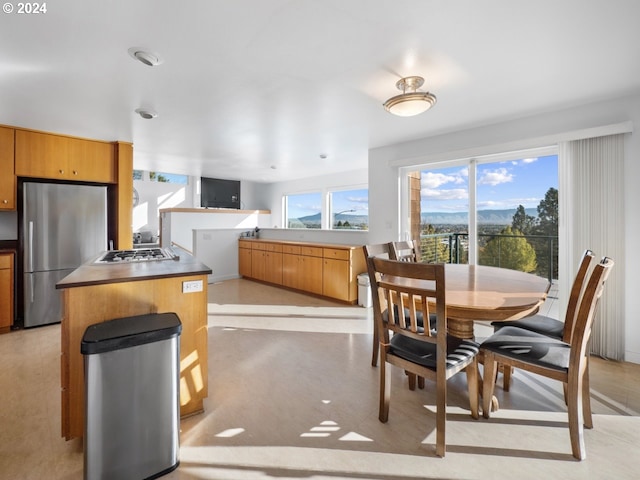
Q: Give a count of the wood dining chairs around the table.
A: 5